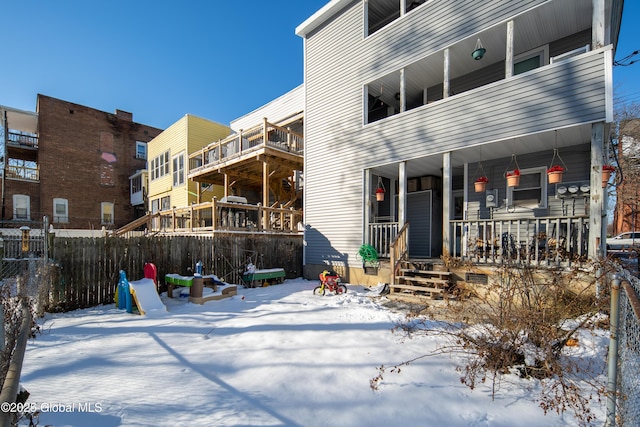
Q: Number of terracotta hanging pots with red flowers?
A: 5